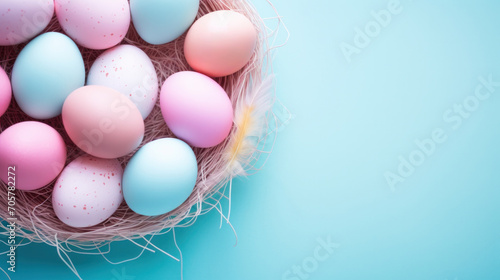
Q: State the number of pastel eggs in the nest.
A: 12